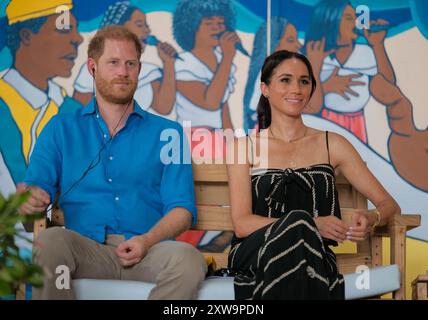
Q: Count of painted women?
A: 4